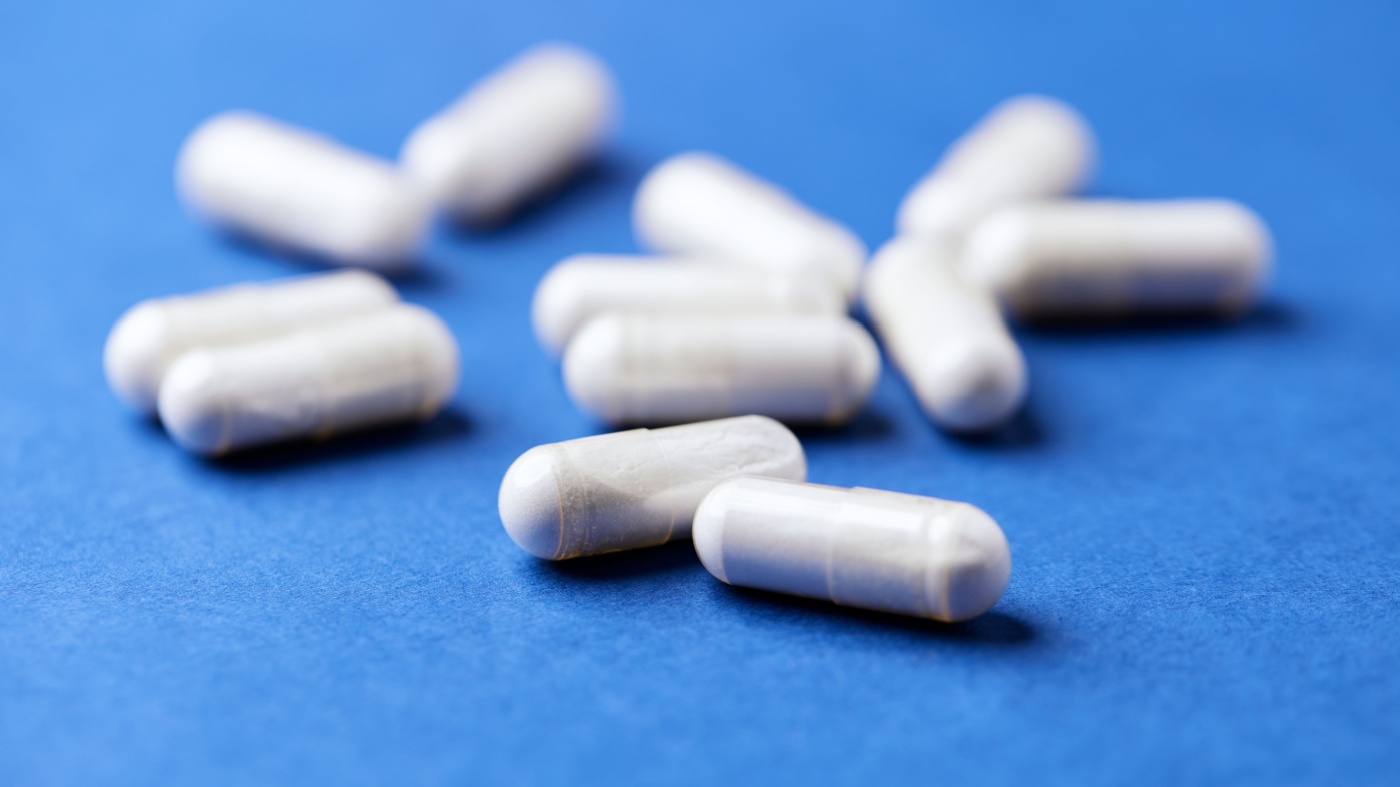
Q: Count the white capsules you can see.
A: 12